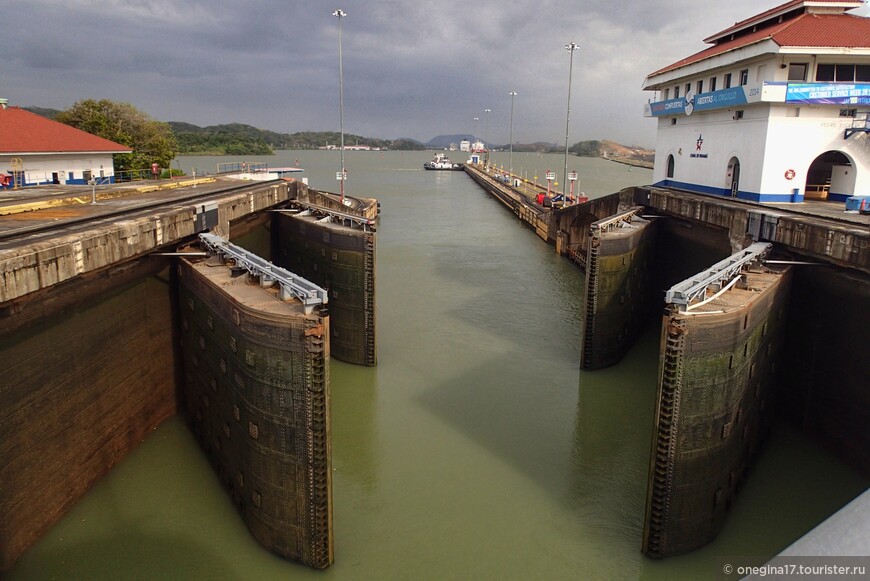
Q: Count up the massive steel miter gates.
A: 4